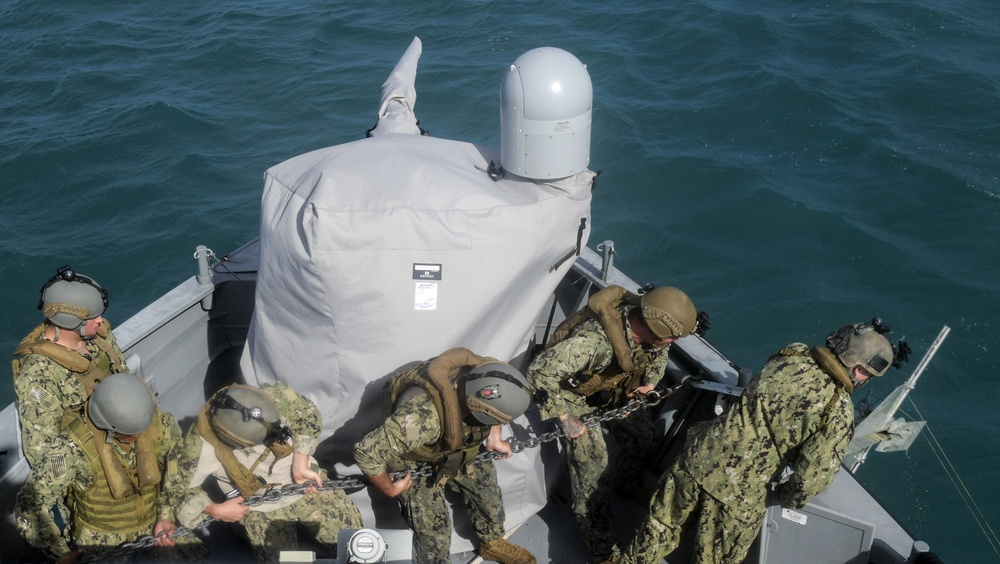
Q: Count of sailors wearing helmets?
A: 6